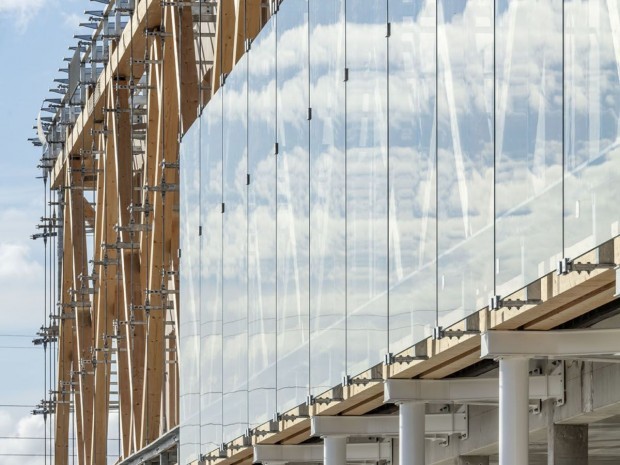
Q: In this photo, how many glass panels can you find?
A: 11